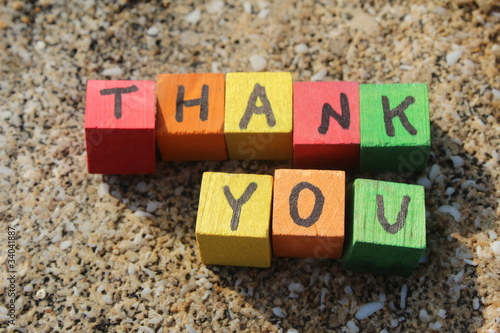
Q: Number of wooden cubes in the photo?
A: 8